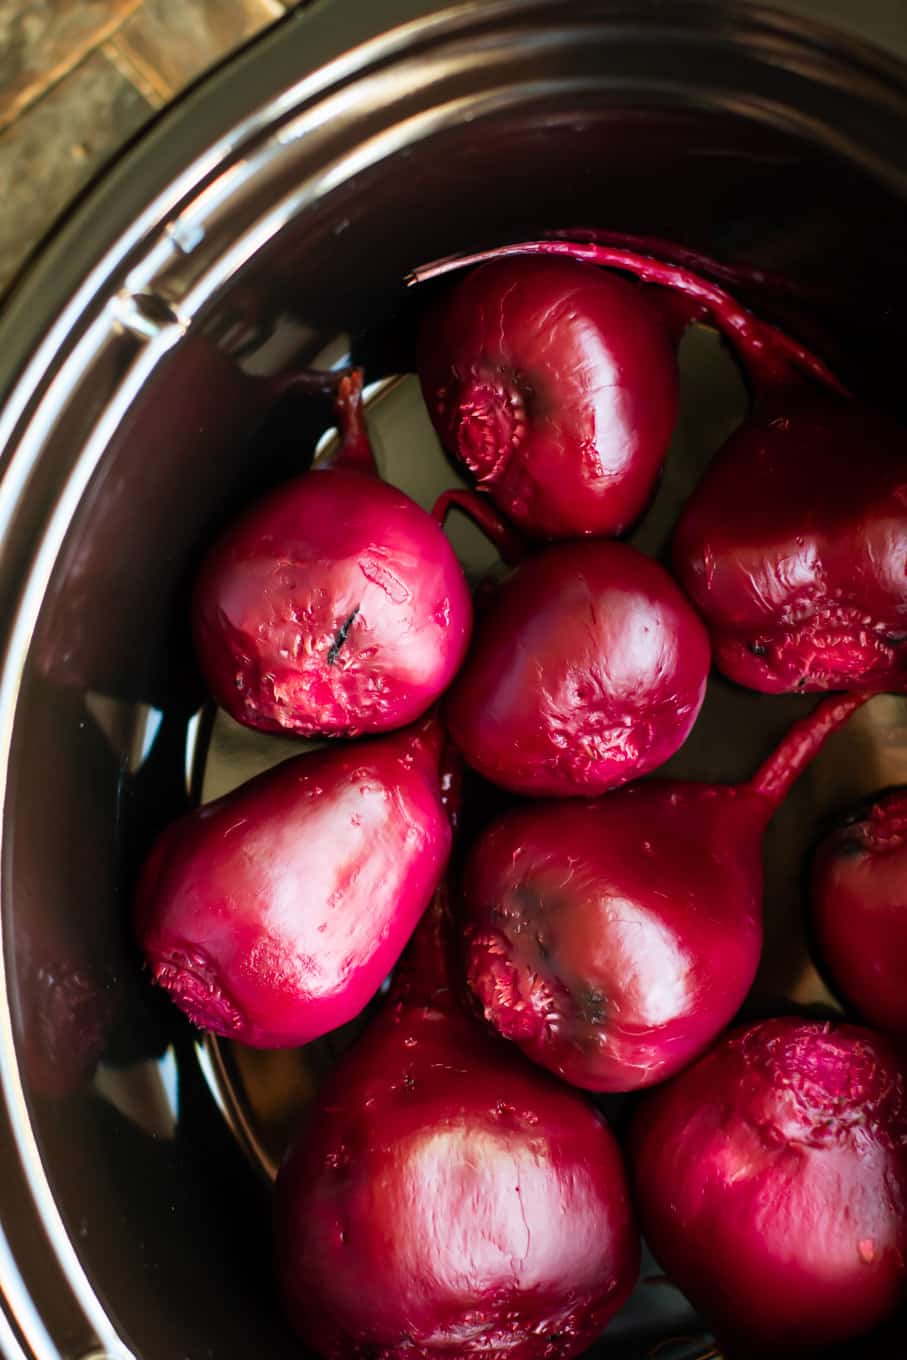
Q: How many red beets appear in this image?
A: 9